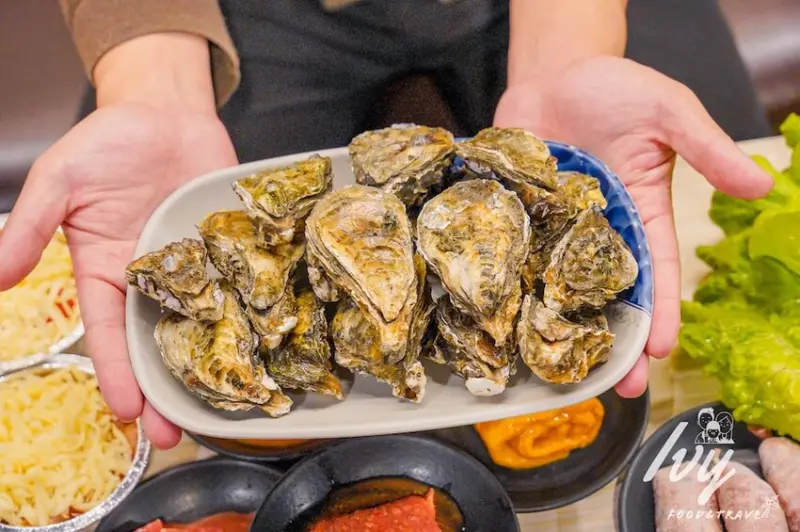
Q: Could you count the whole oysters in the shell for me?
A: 14